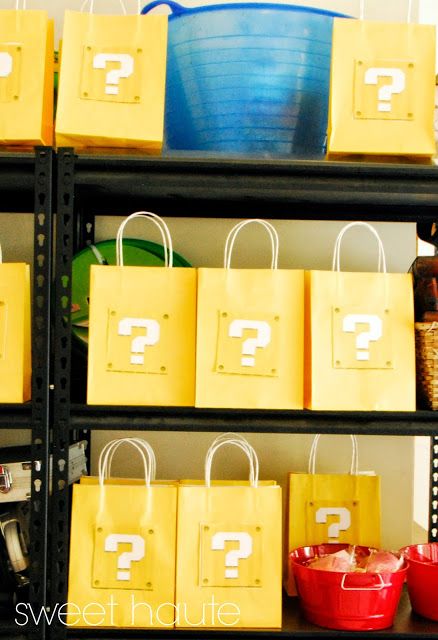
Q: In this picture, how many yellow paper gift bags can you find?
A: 10